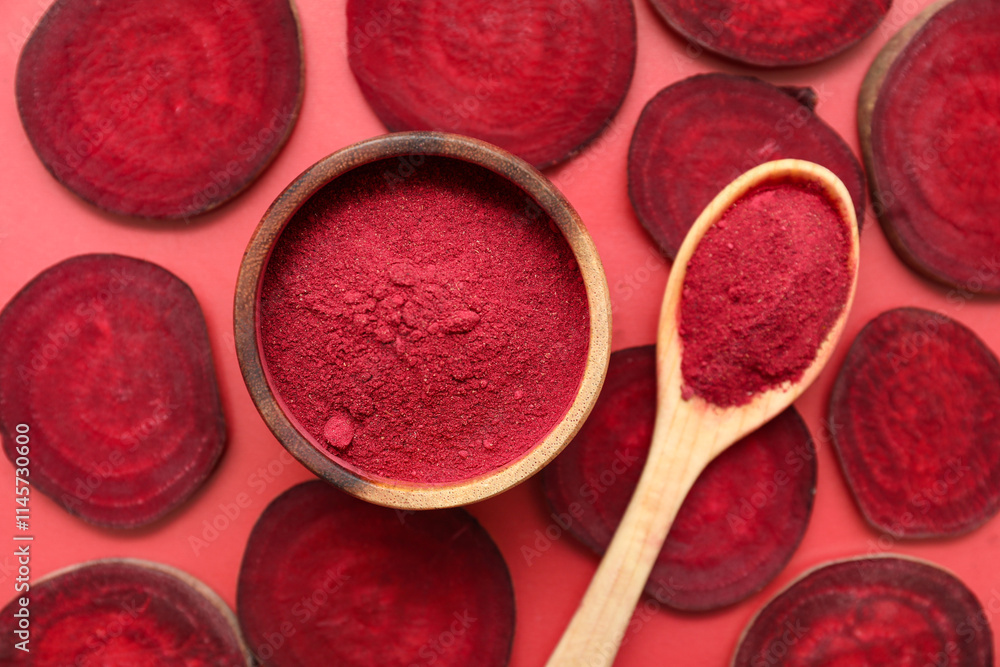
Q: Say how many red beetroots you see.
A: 11